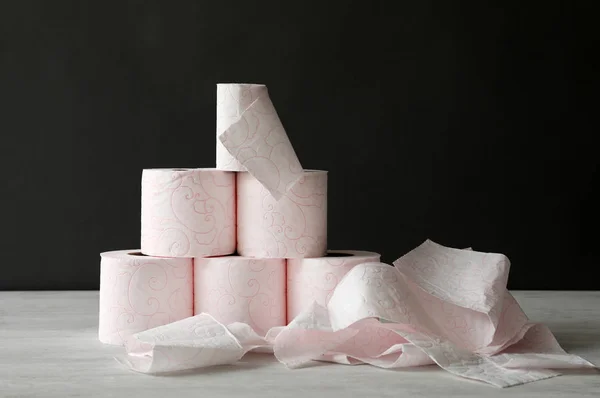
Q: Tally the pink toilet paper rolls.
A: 6